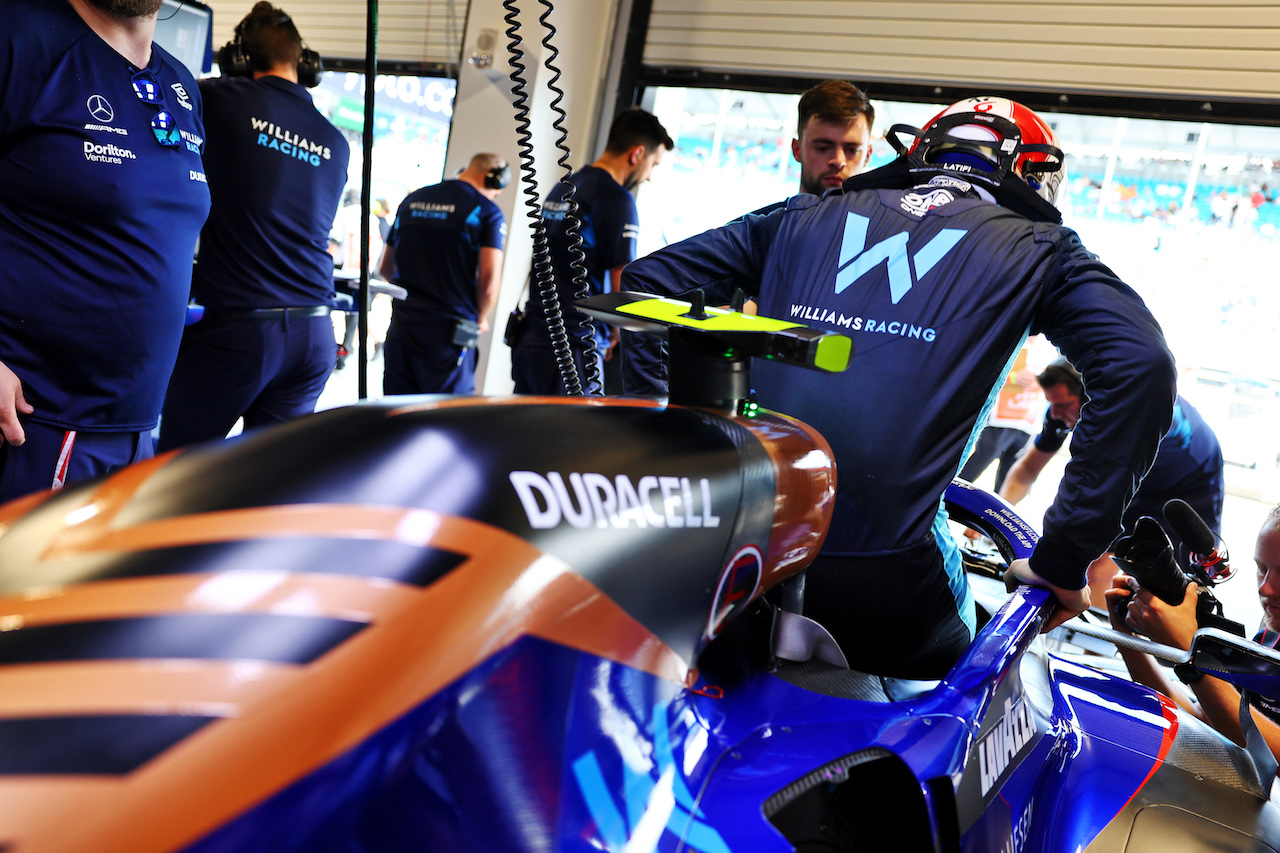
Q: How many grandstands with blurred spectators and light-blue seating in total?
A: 1